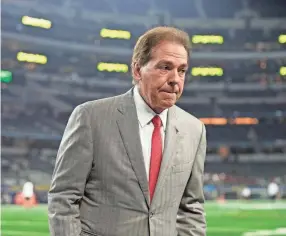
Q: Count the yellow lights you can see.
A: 8